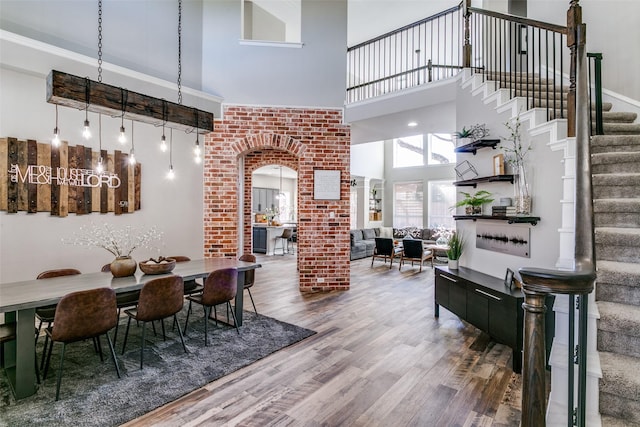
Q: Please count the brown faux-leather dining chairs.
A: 7